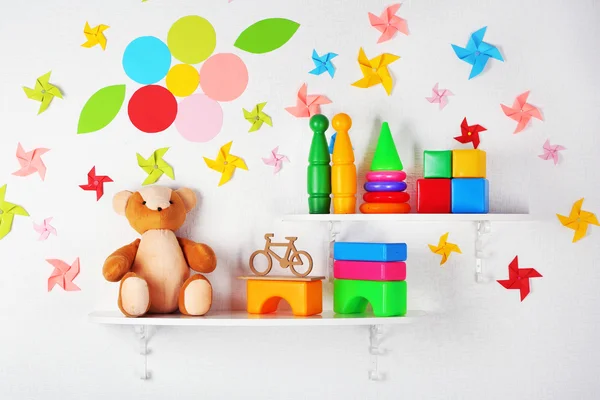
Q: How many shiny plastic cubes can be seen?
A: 4